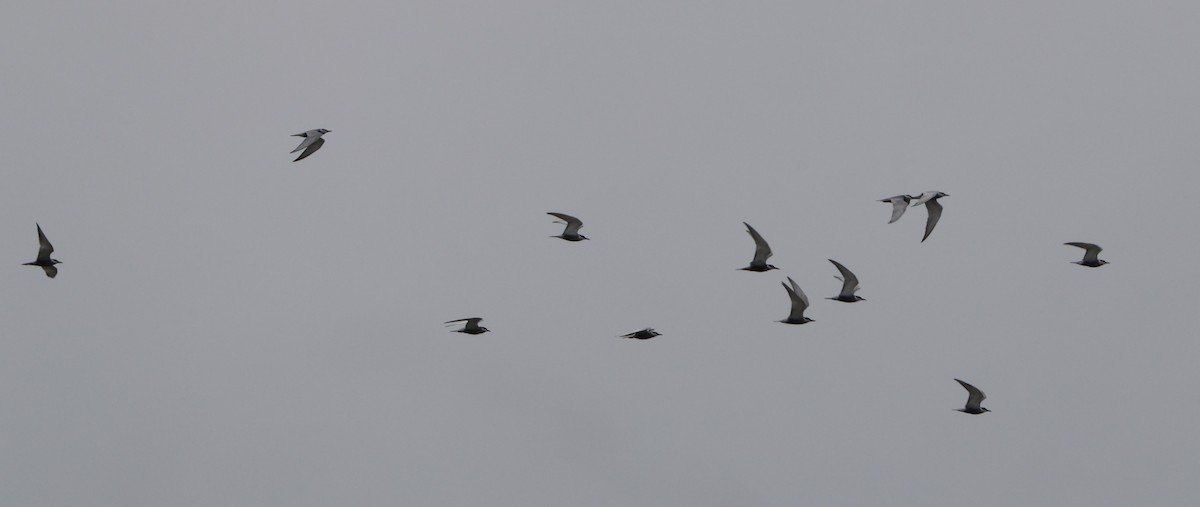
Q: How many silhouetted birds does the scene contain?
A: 12